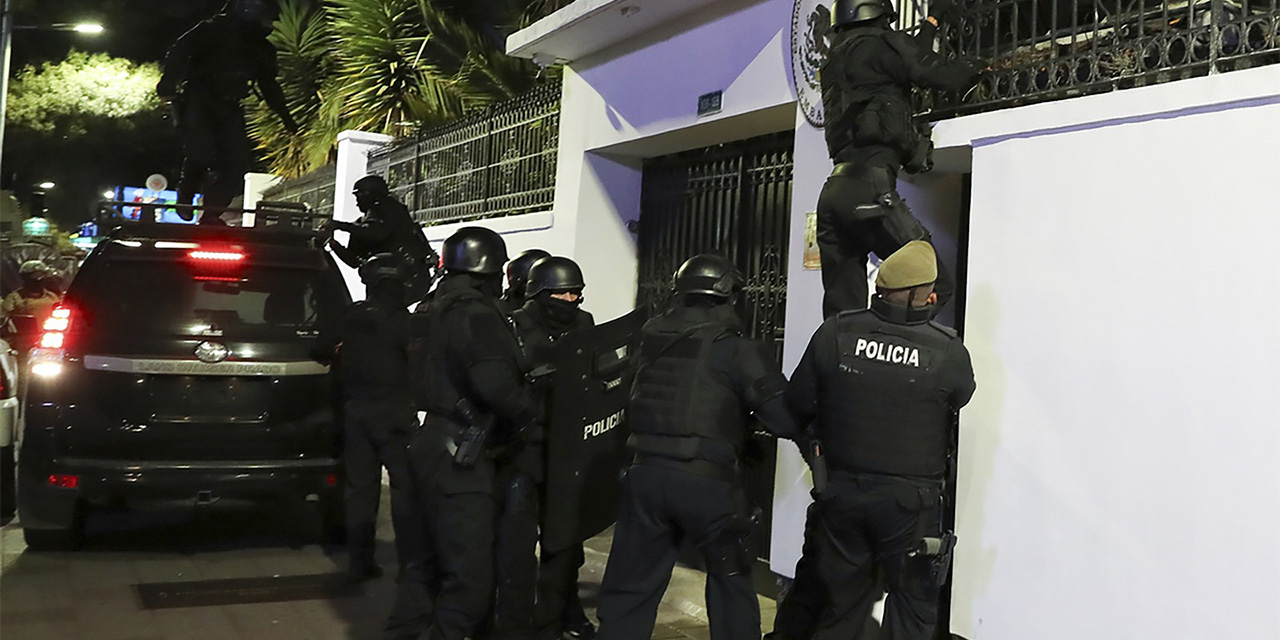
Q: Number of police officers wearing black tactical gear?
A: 9